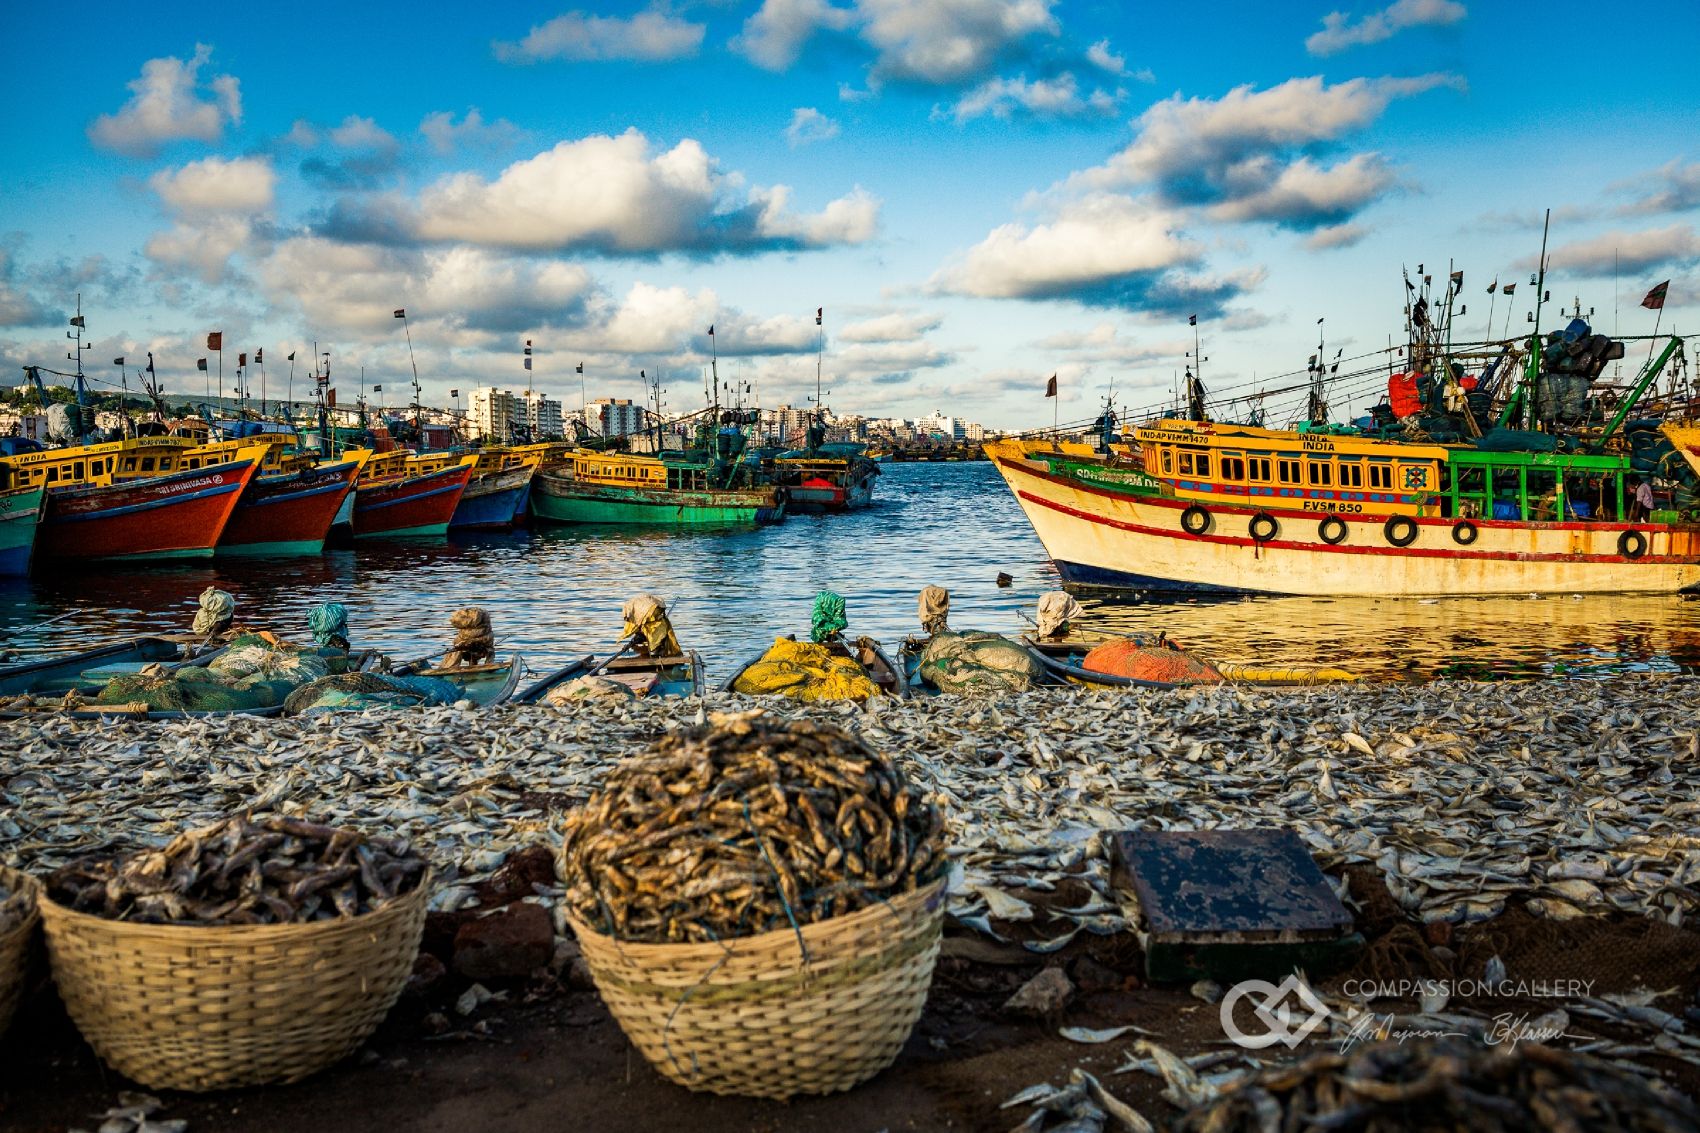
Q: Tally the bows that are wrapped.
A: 7